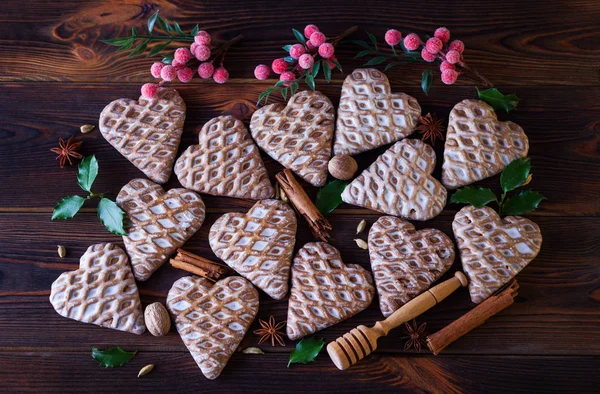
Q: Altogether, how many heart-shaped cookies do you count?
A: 13